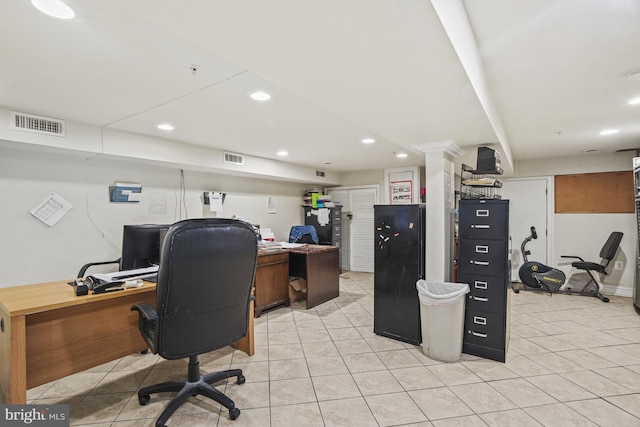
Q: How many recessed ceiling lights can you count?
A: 8